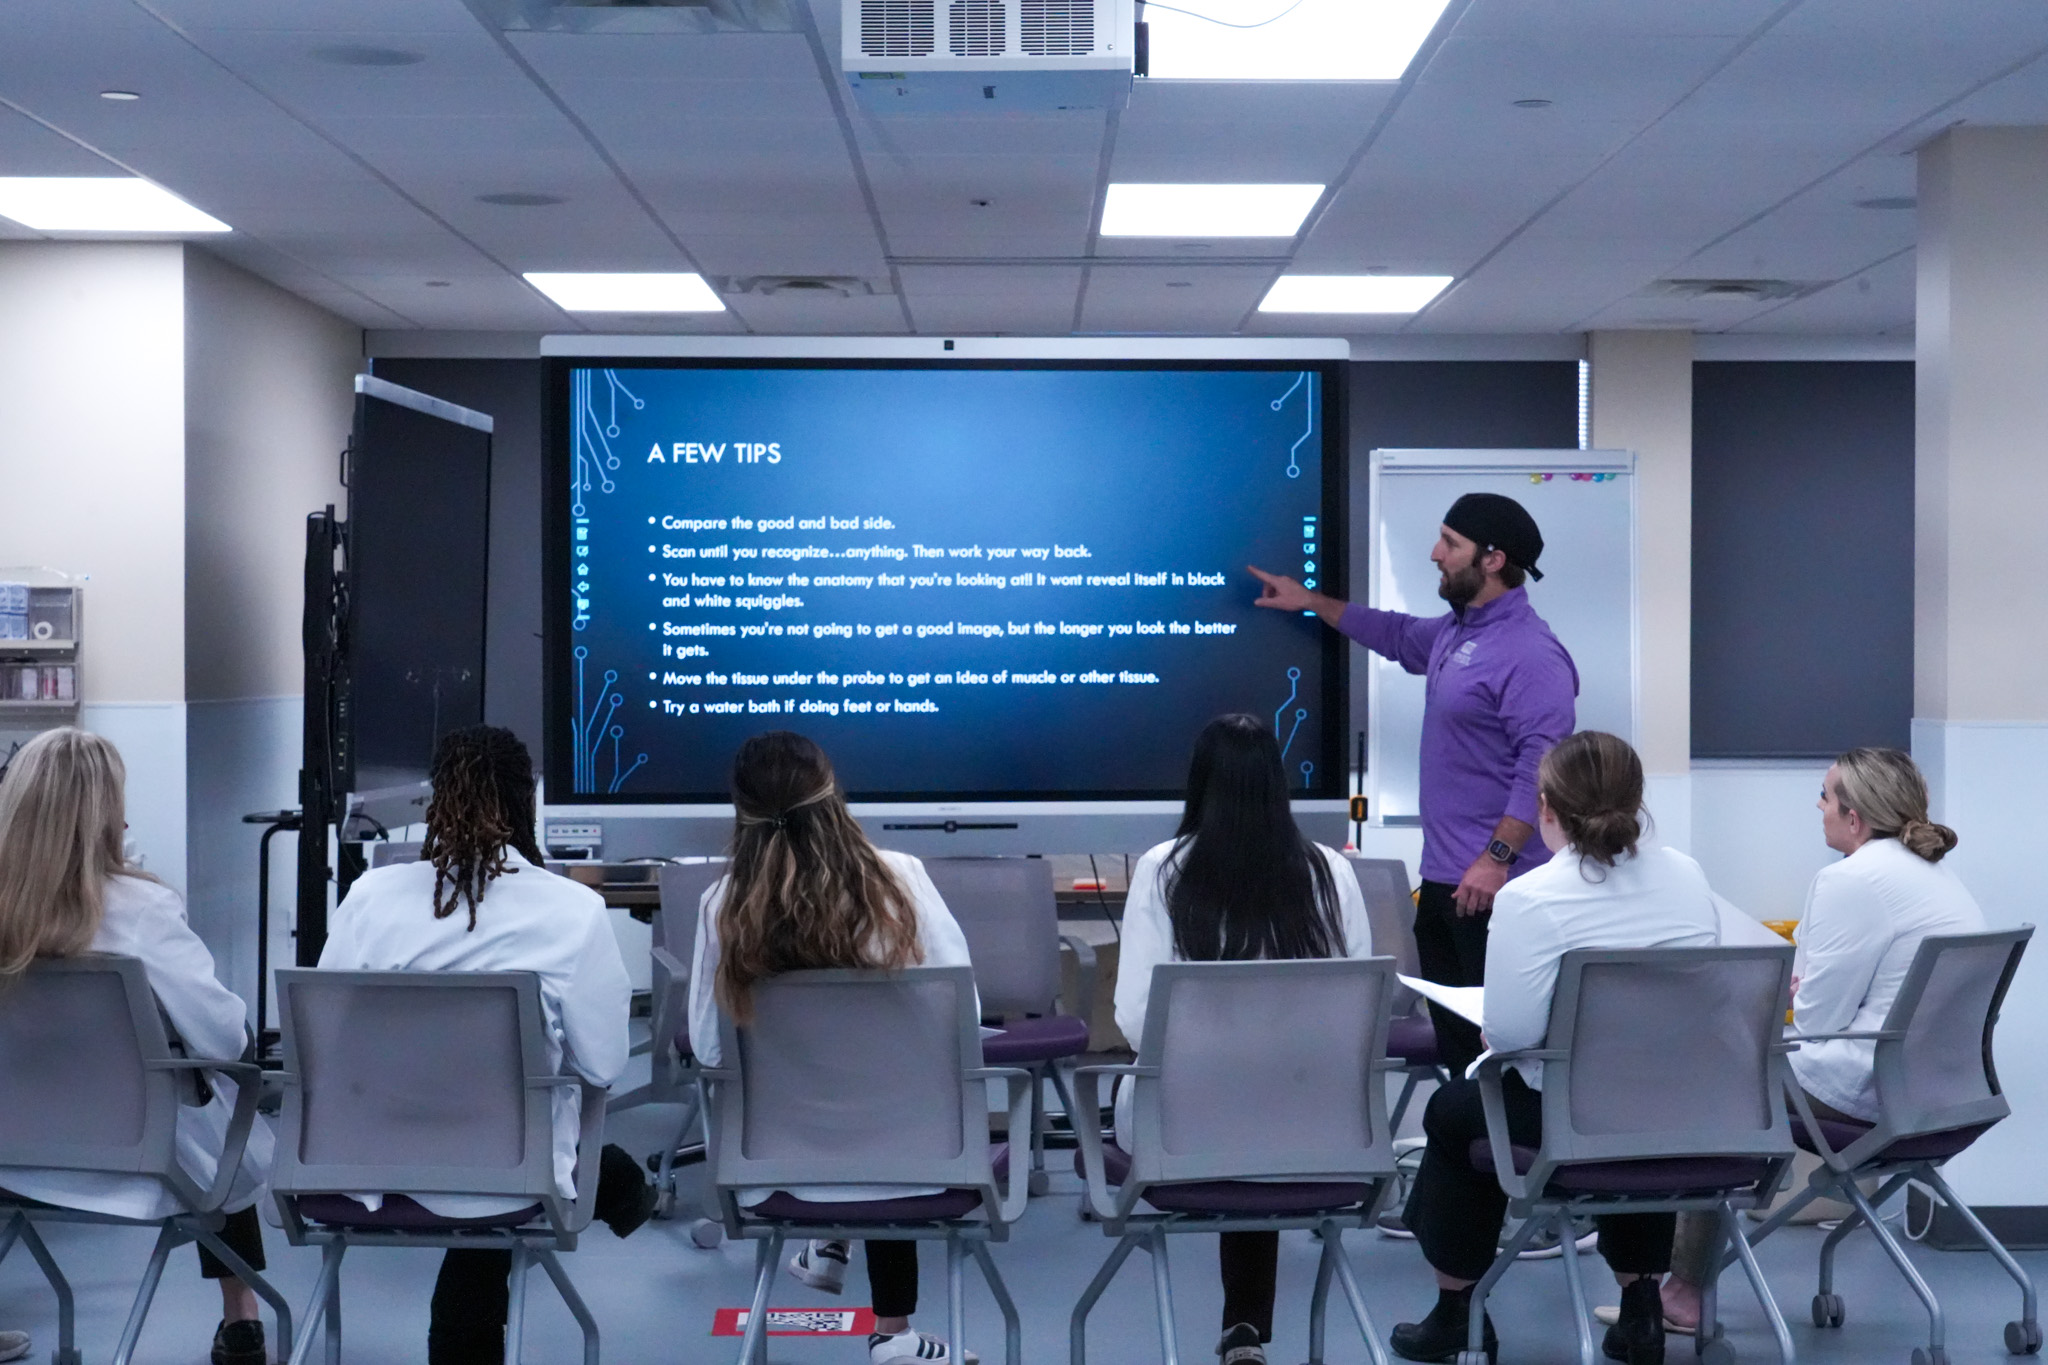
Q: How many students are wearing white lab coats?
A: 6